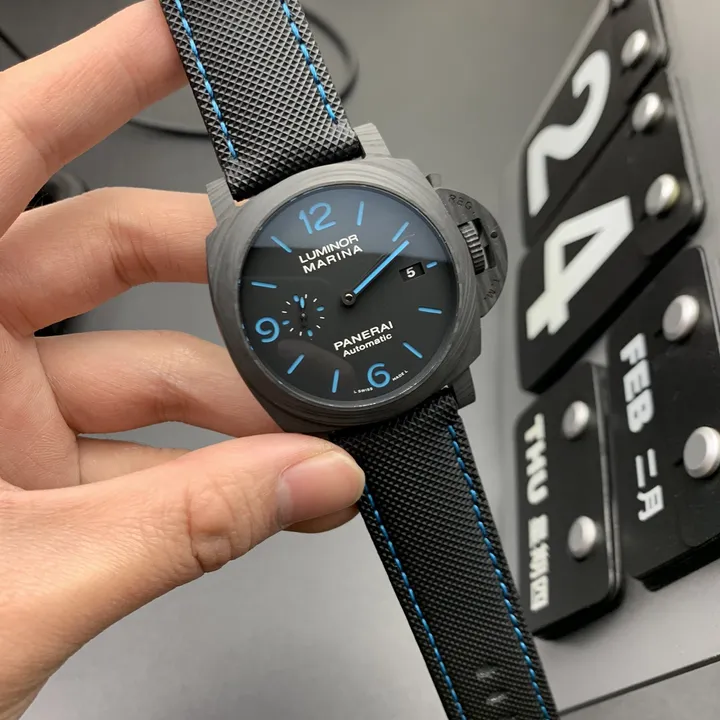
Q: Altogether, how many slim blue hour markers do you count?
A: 9